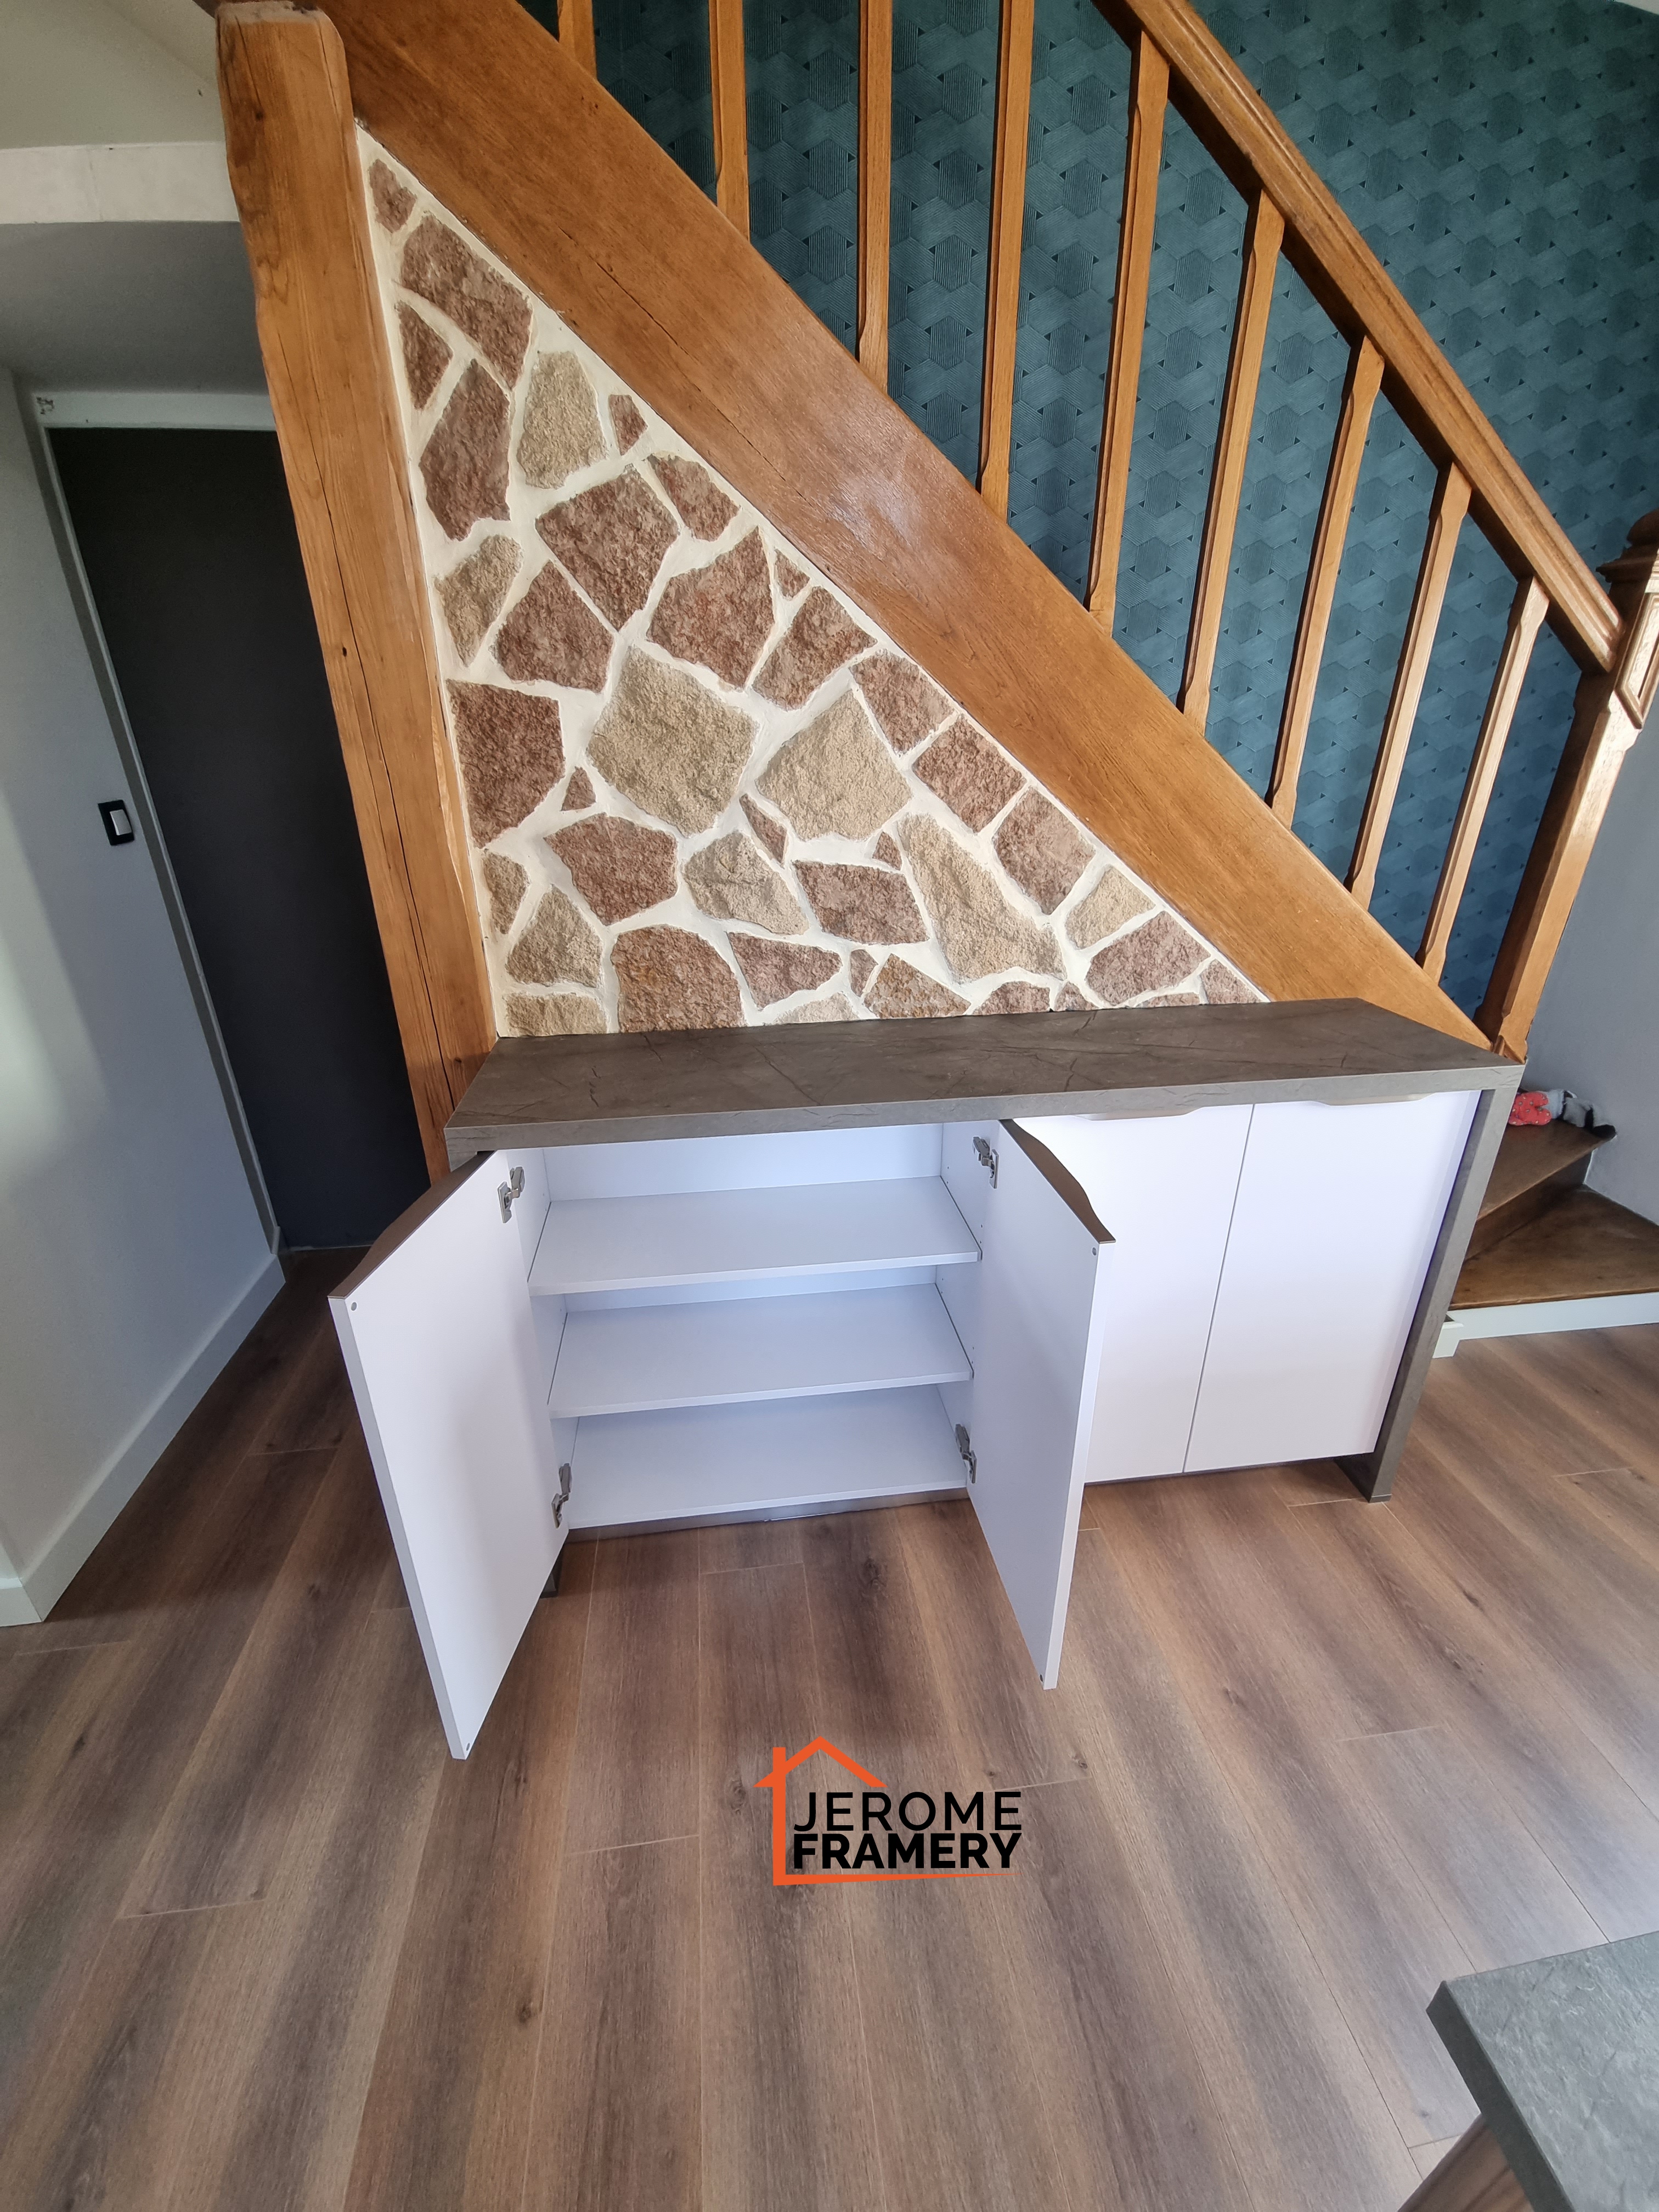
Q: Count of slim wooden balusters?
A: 9